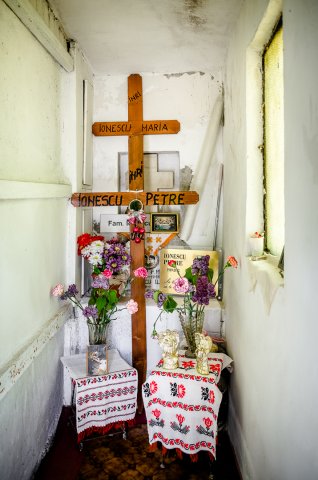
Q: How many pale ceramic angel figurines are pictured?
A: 2